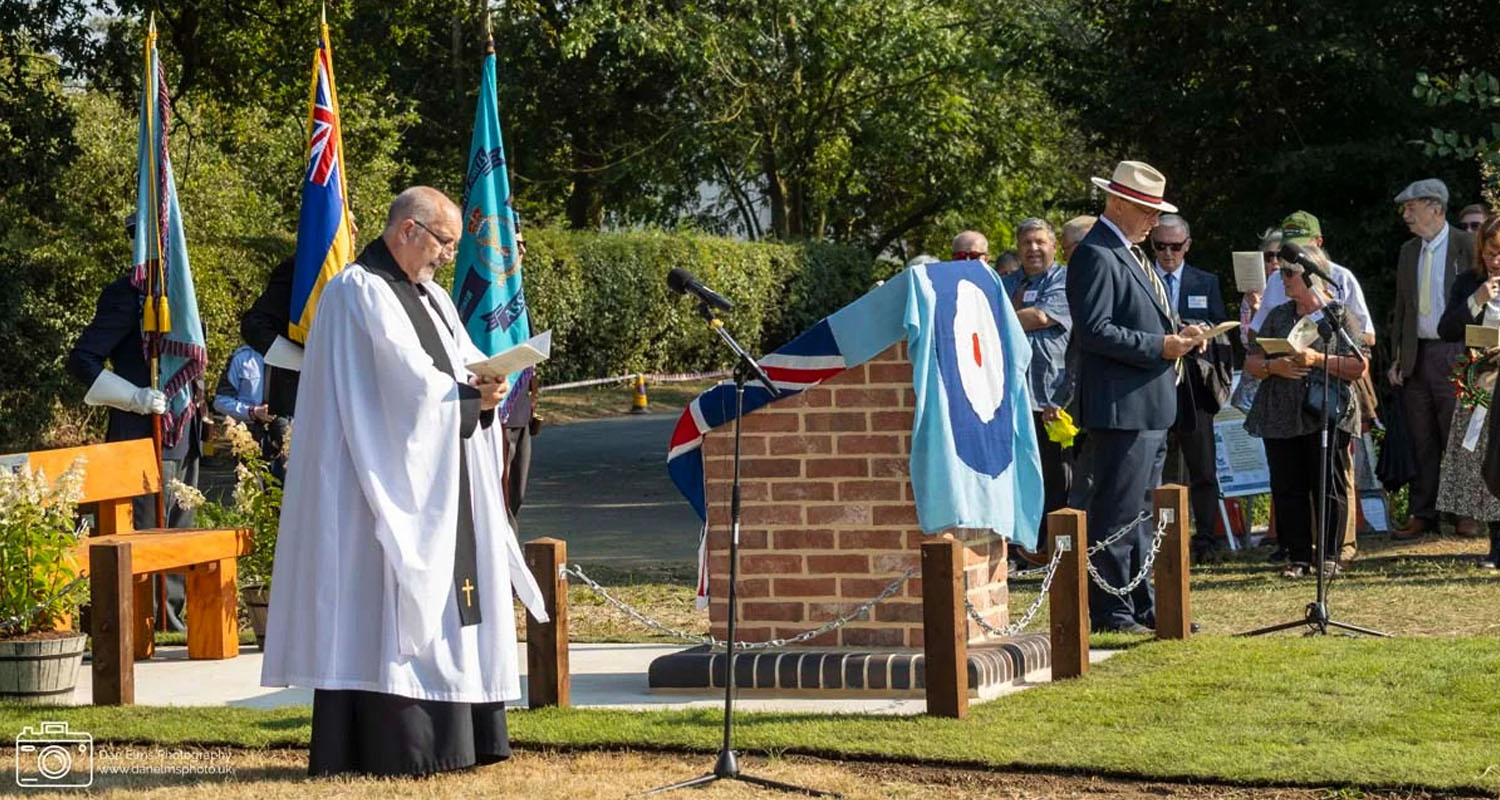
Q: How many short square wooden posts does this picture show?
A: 5